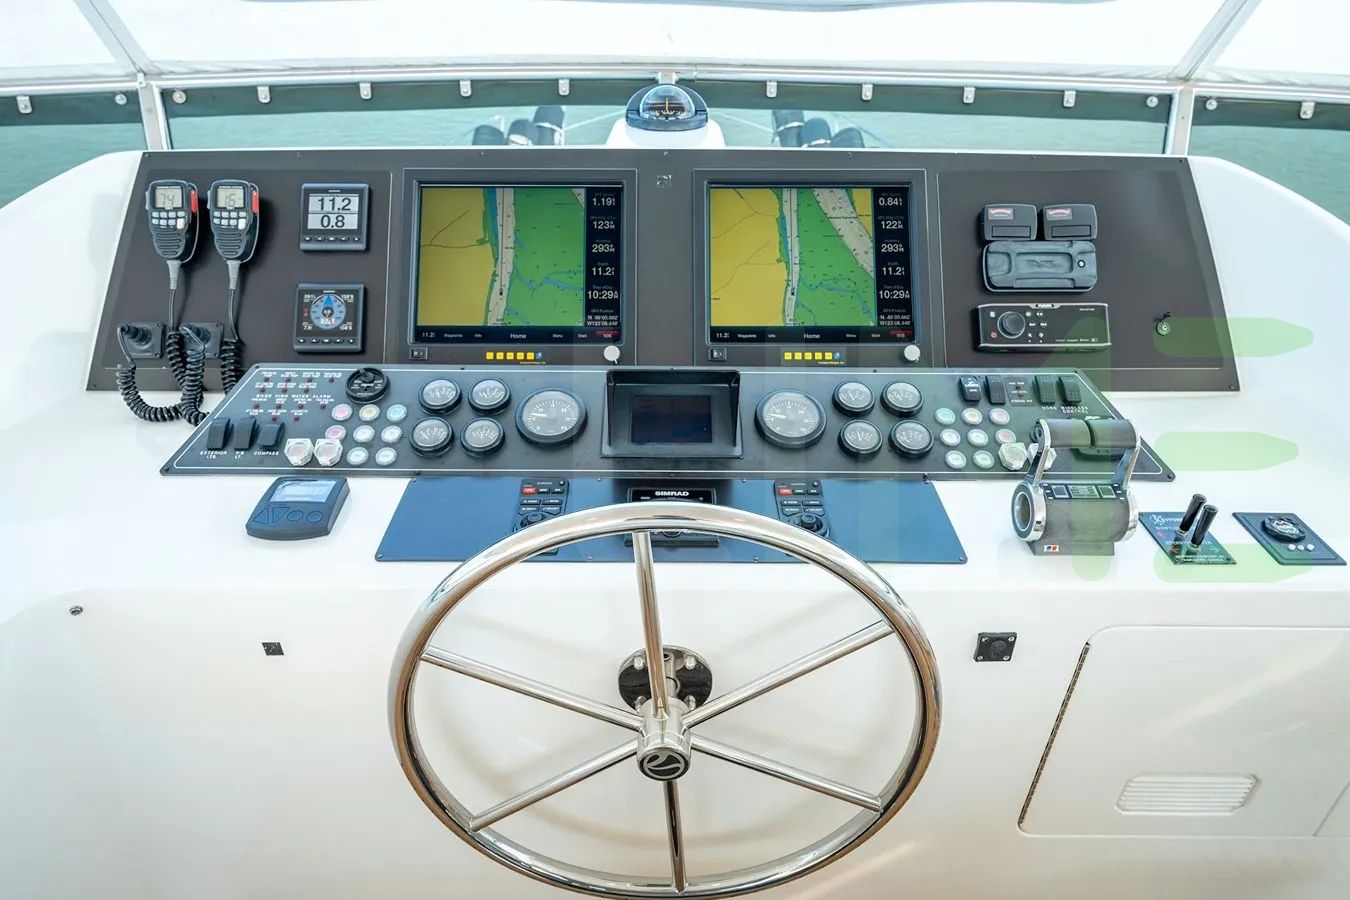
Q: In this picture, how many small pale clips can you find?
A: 10